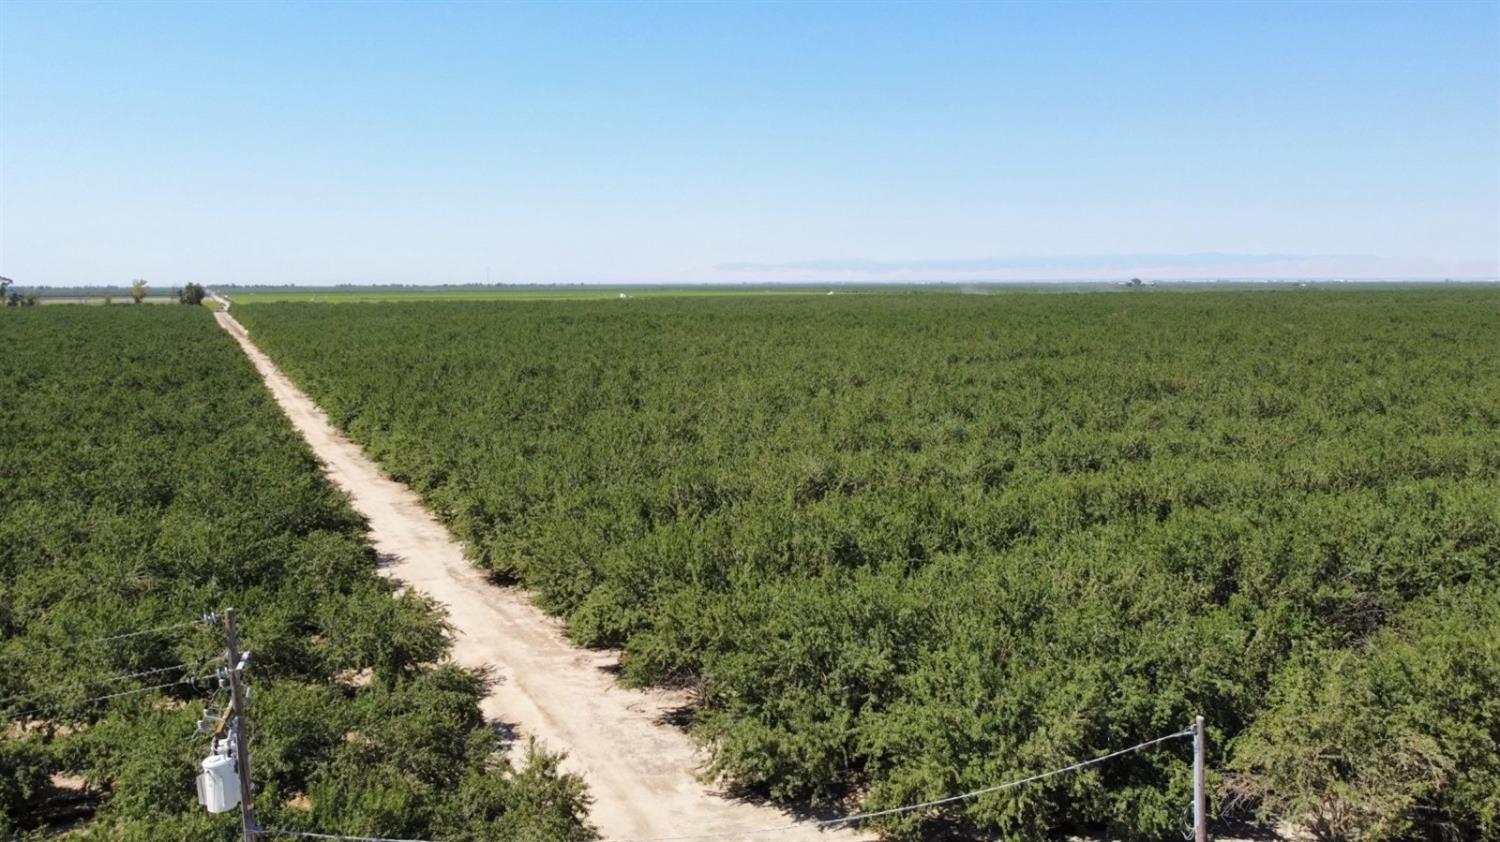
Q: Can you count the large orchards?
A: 2